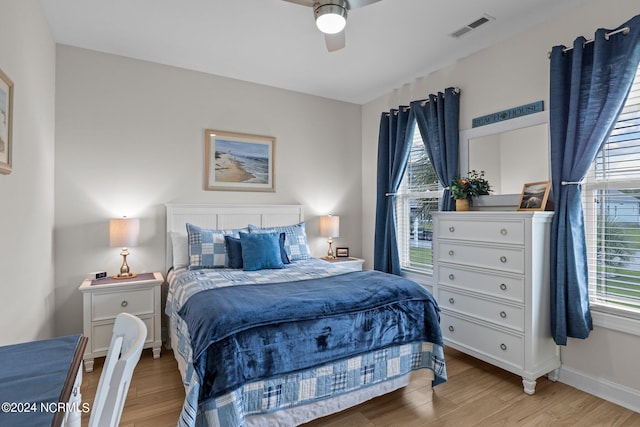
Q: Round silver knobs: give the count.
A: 11